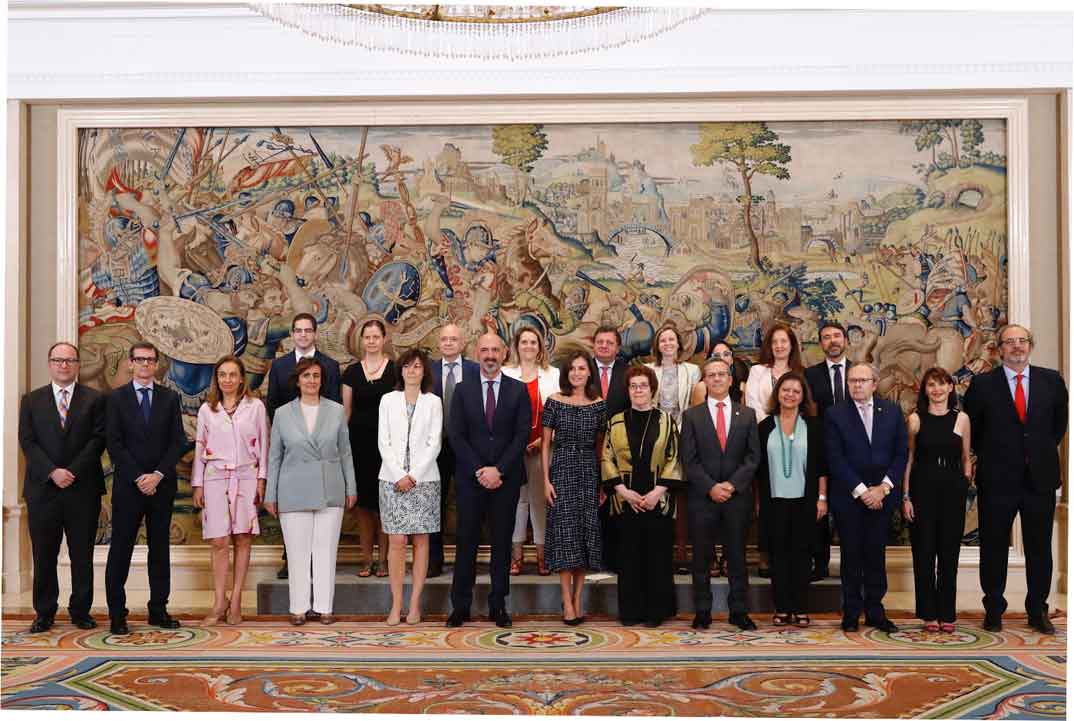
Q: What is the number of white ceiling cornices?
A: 1